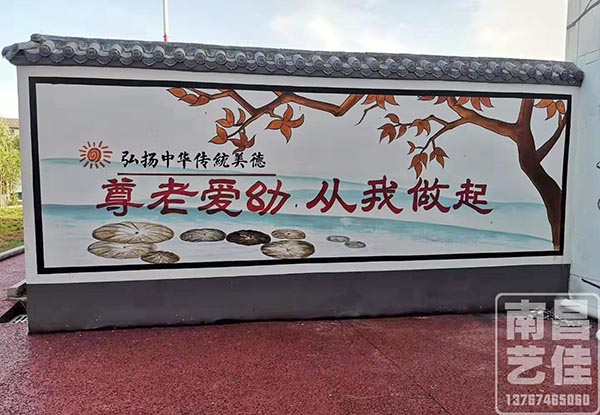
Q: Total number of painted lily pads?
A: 9